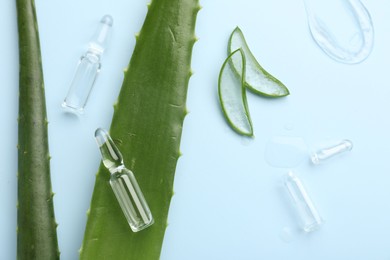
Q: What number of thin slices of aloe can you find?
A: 2